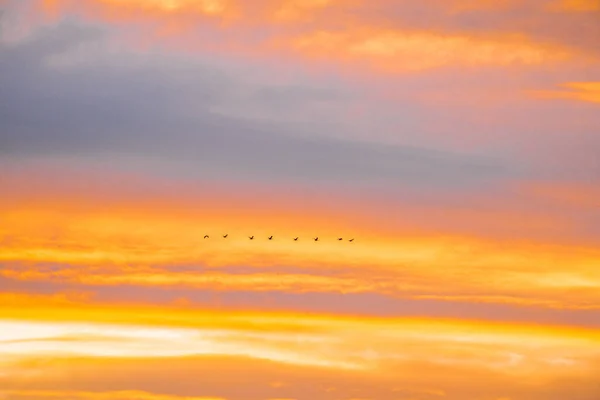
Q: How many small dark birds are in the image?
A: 8